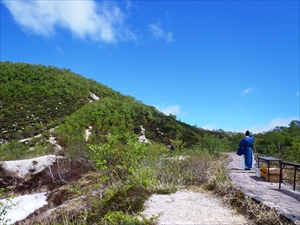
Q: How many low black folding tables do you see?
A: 2